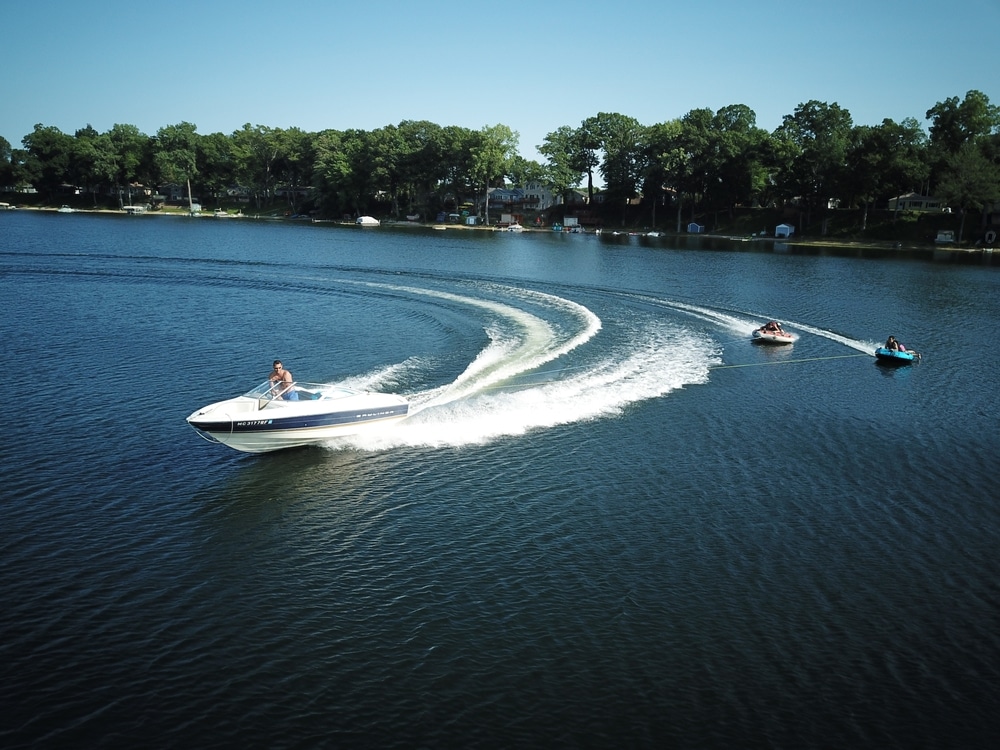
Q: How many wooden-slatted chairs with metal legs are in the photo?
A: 0